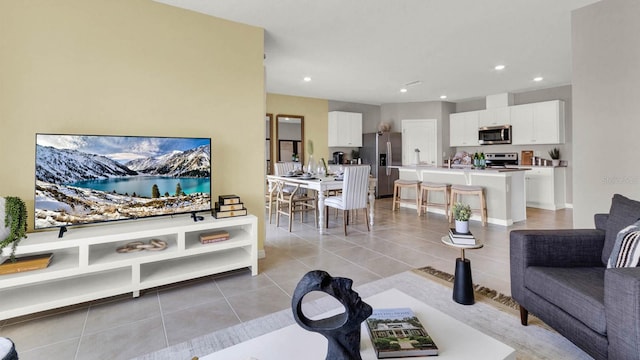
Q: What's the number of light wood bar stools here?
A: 3